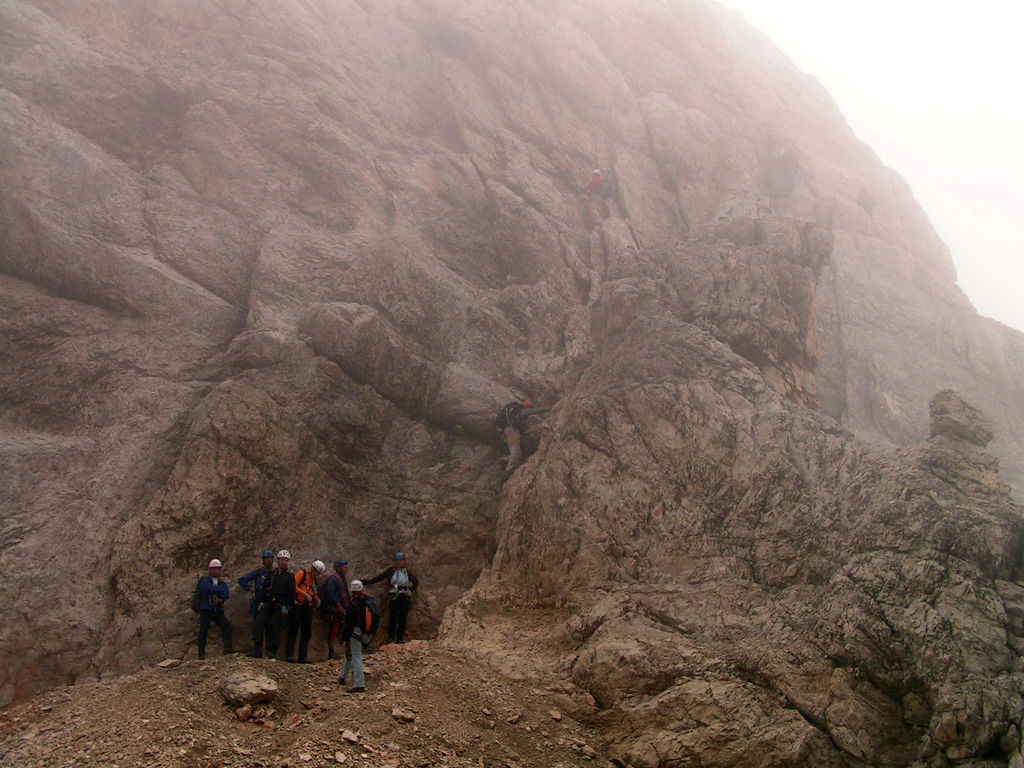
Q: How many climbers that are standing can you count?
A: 7